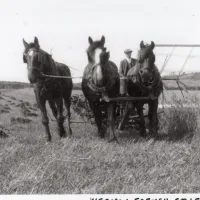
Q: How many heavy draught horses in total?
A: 3